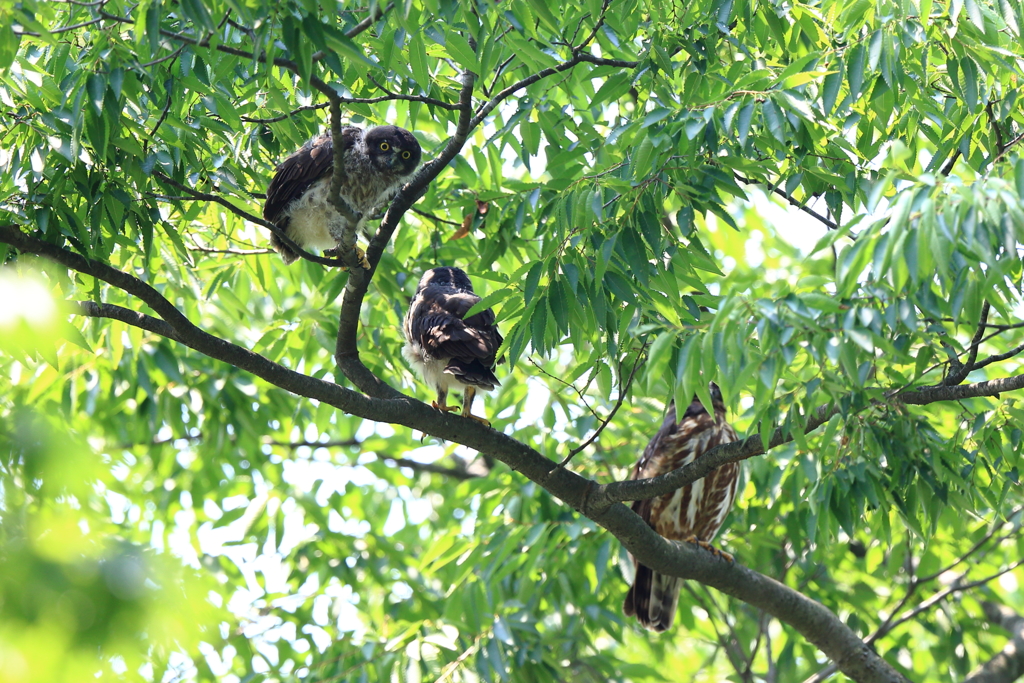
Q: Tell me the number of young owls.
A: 2